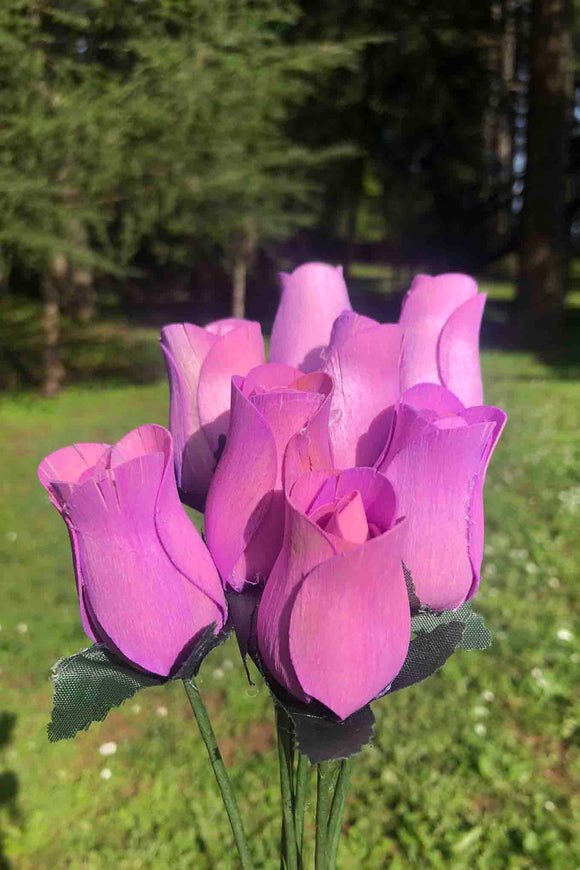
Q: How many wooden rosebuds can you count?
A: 8